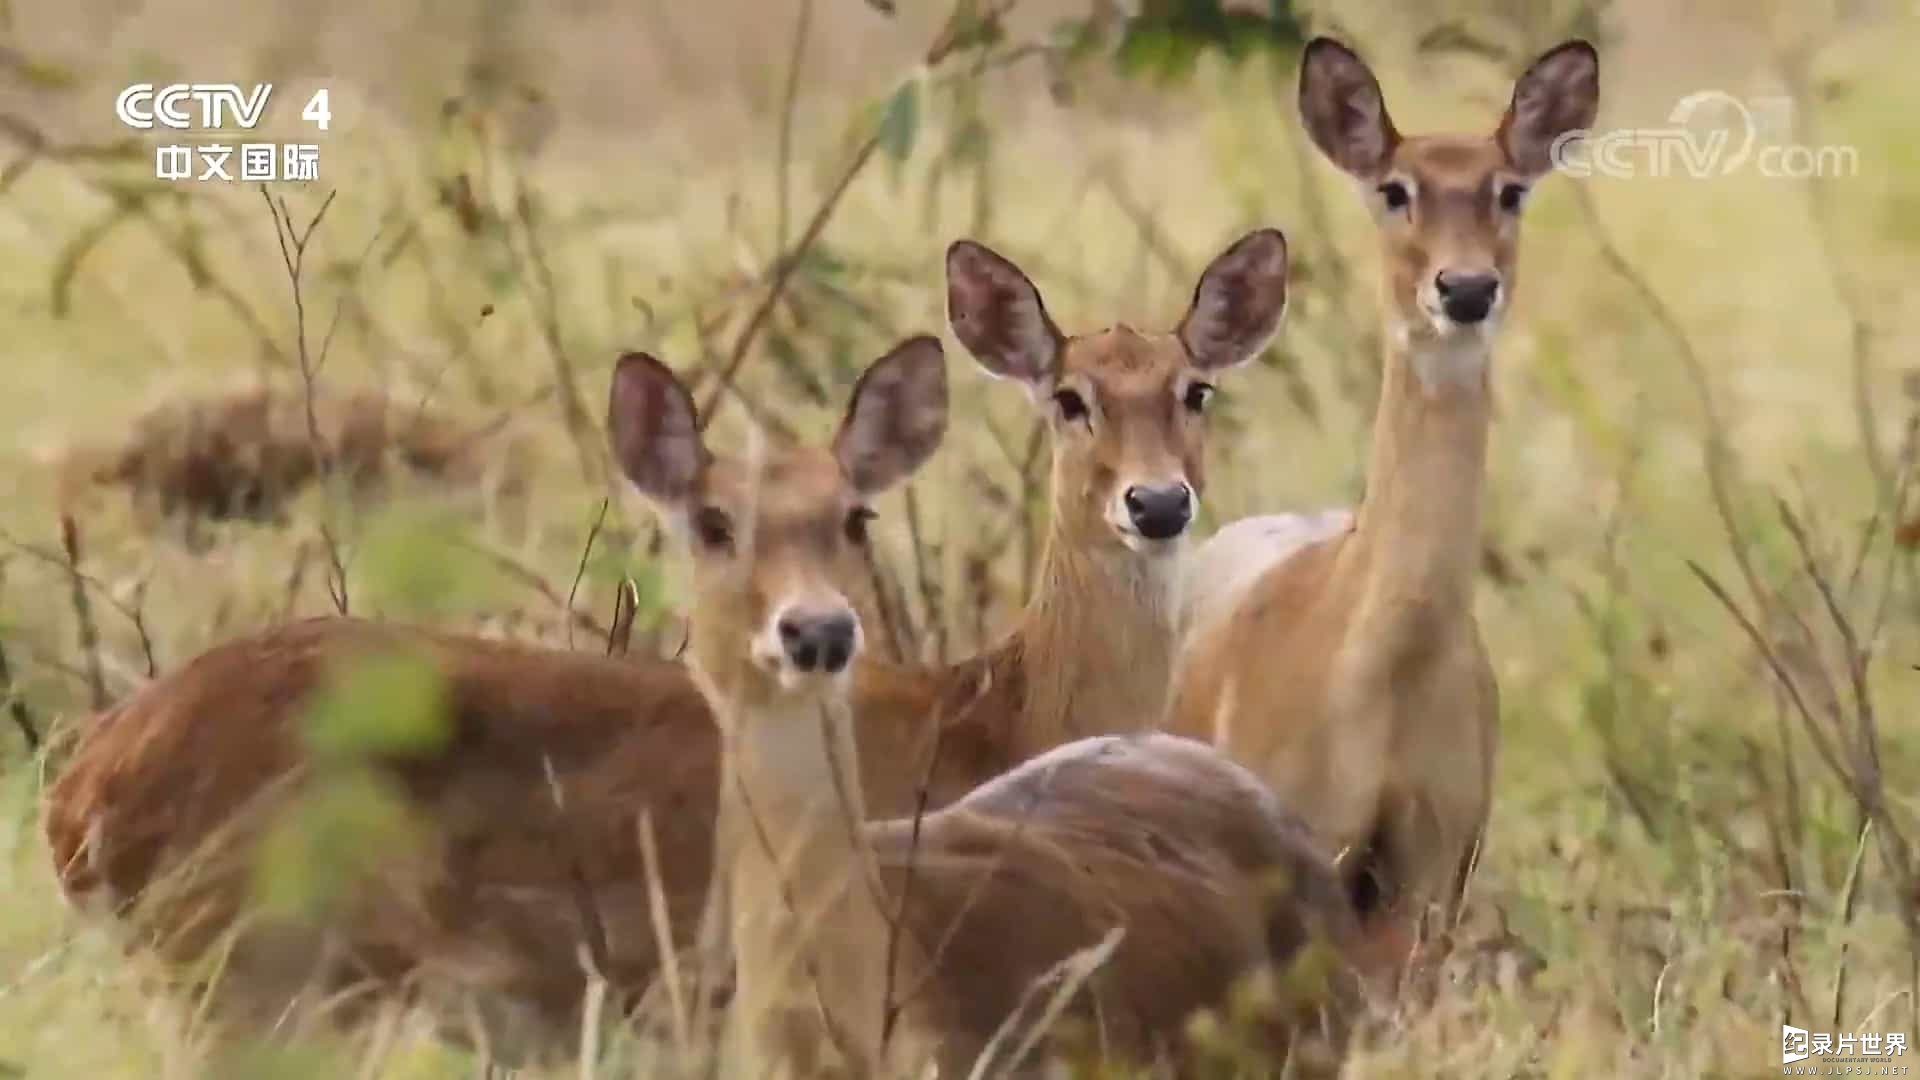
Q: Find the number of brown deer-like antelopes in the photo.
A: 3